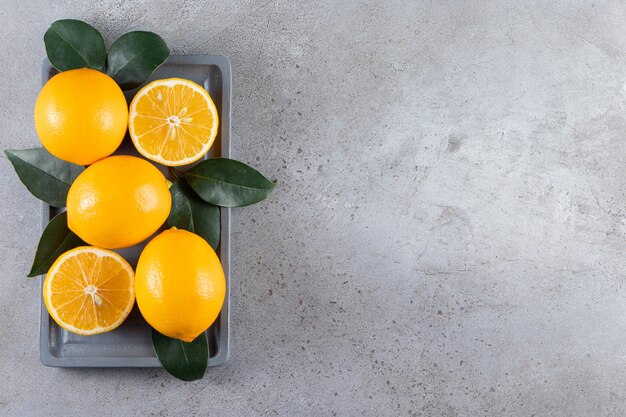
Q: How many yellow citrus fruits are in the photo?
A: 5